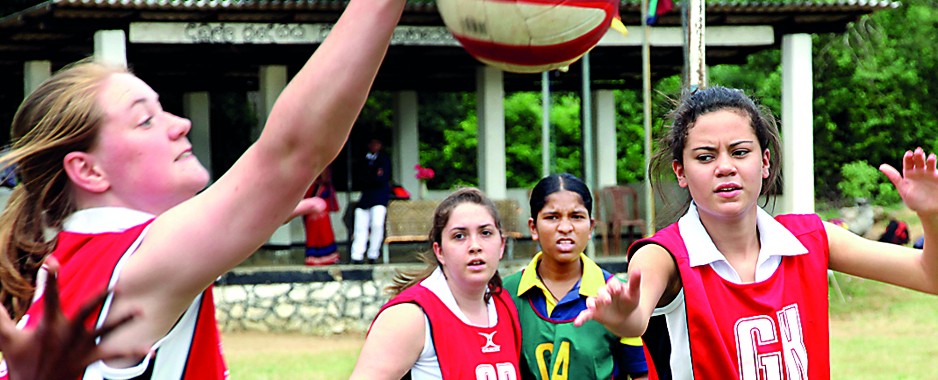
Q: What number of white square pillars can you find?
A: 8